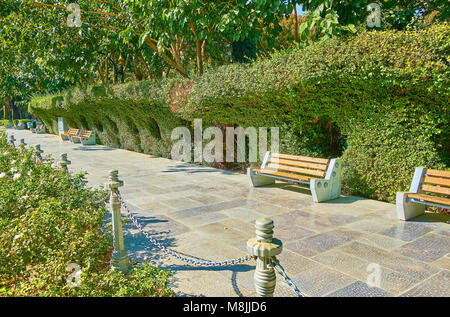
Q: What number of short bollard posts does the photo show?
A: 6